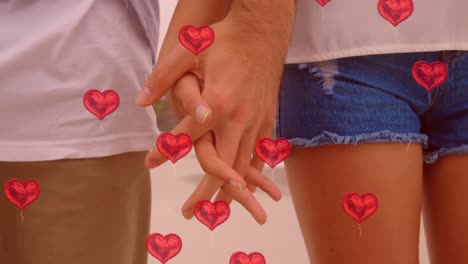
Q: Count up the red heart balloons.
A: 12